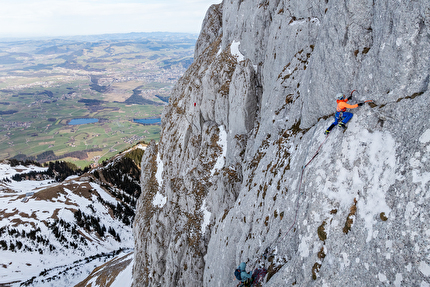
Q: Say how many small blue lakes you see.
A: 2